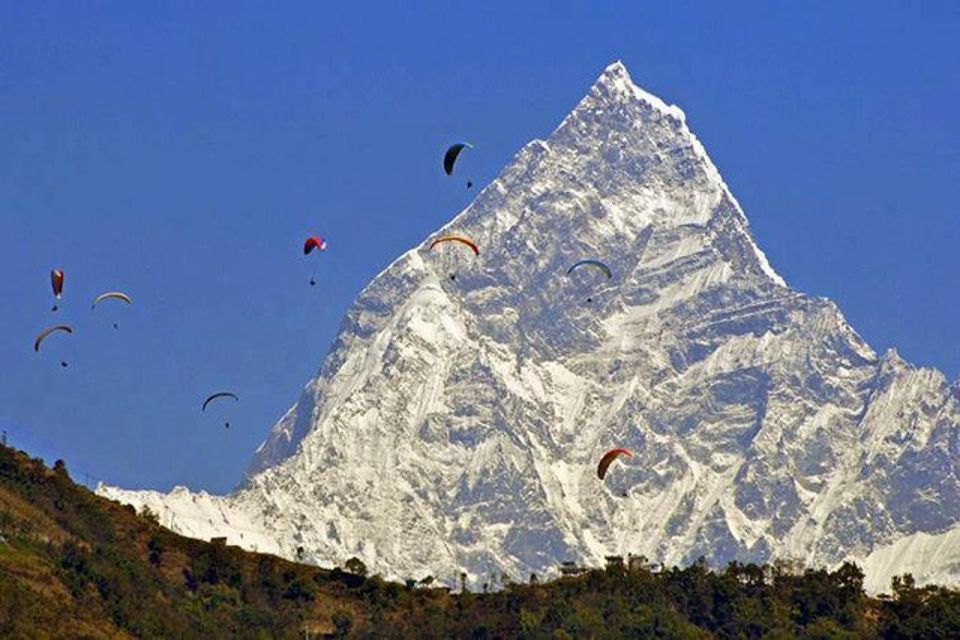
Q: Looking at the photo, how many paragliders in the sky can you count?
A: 9